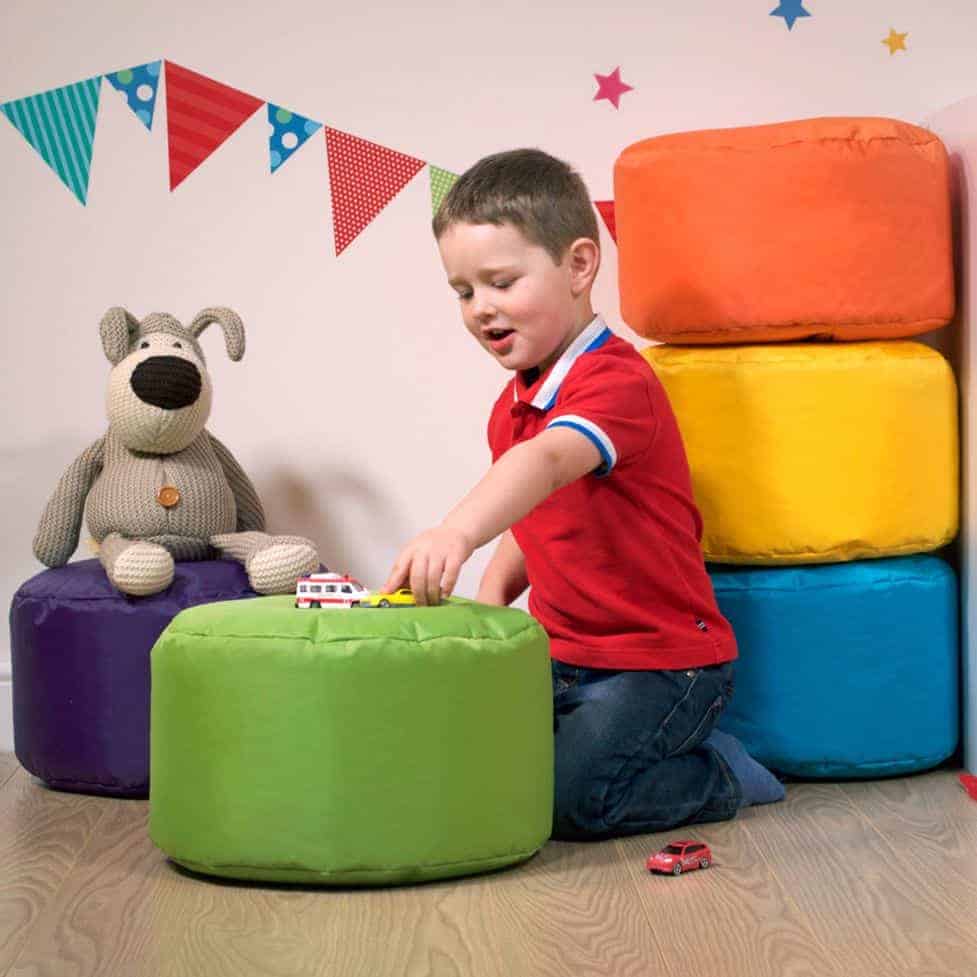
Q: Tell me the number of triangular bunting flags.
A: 7